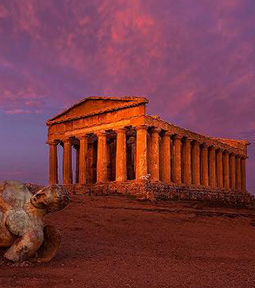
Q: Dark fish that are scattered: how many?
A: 0